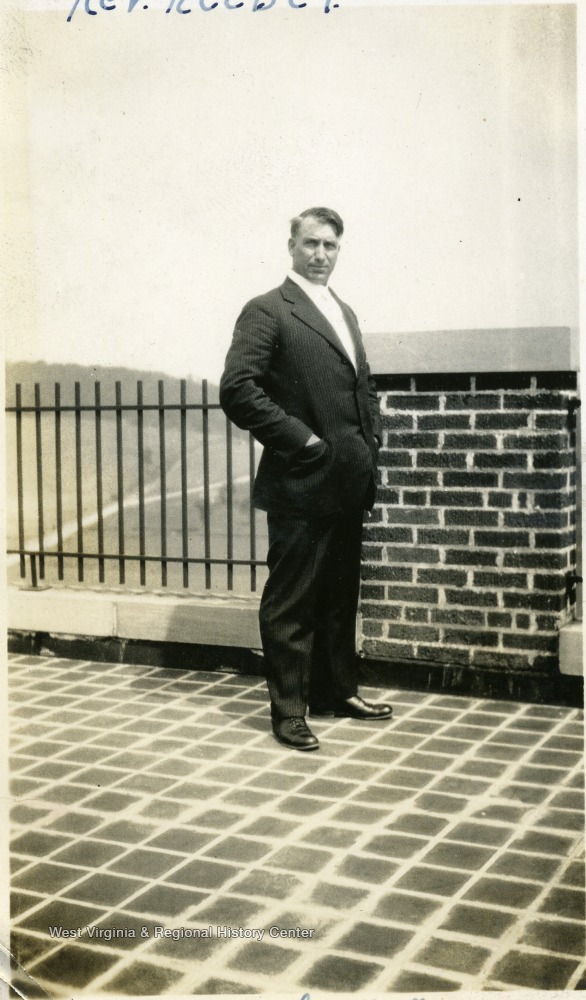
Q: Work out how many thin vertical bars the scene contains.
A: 12